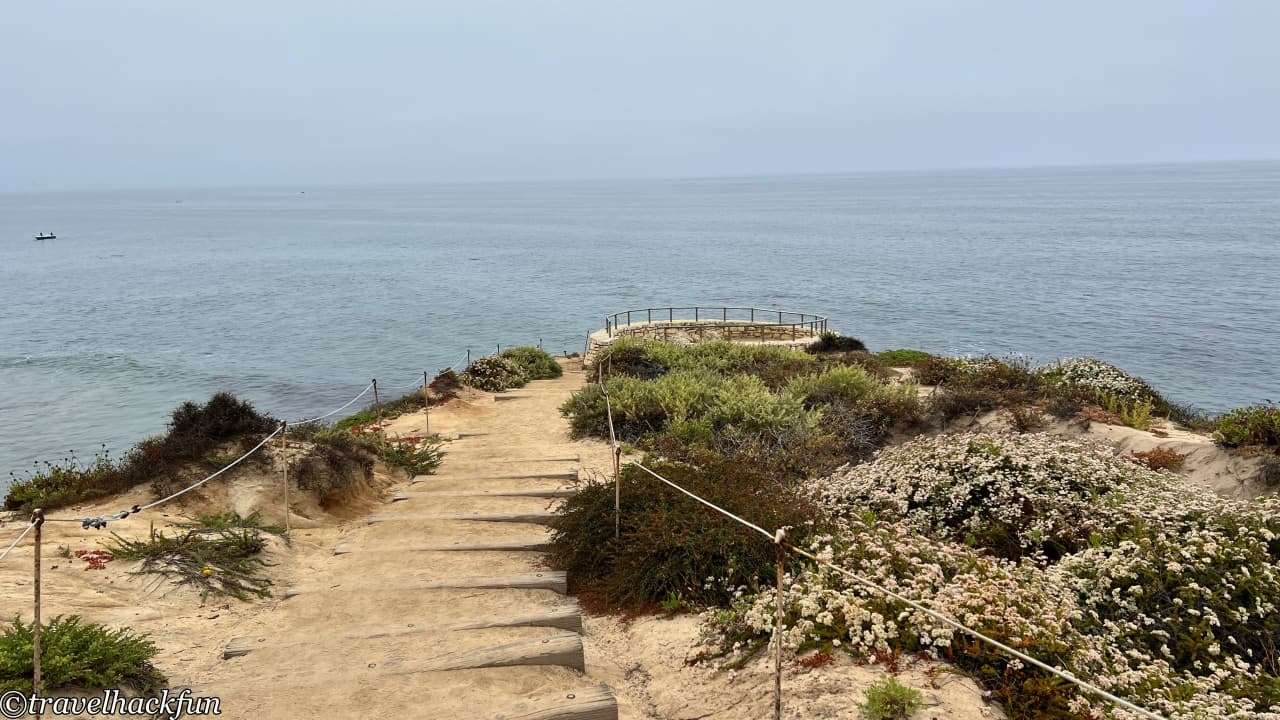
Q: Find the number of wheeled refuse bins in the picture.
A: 0